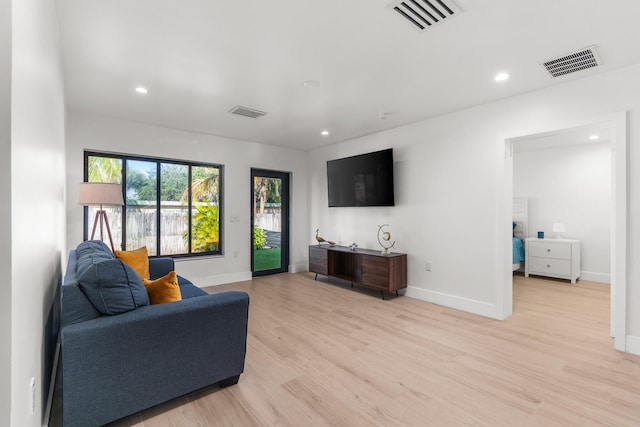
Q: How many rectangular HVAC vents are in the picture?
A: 3